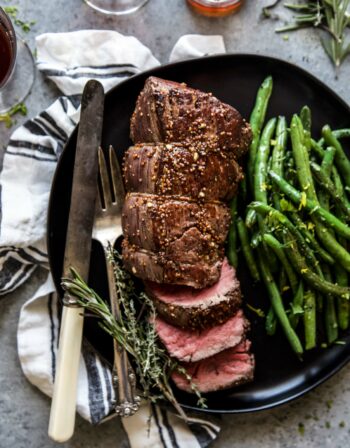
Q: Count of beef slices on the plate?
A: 3